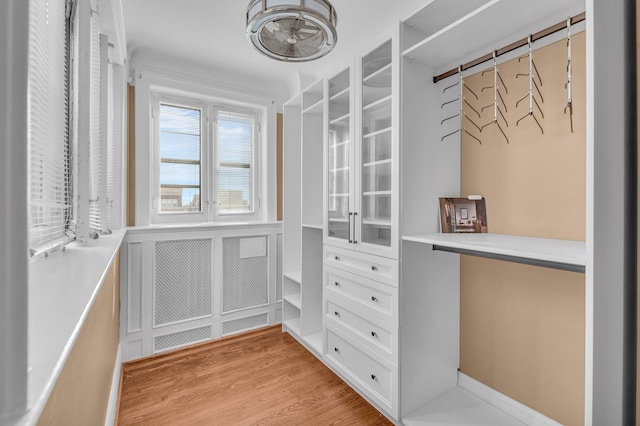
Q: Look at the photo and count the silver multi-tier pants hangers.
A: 4